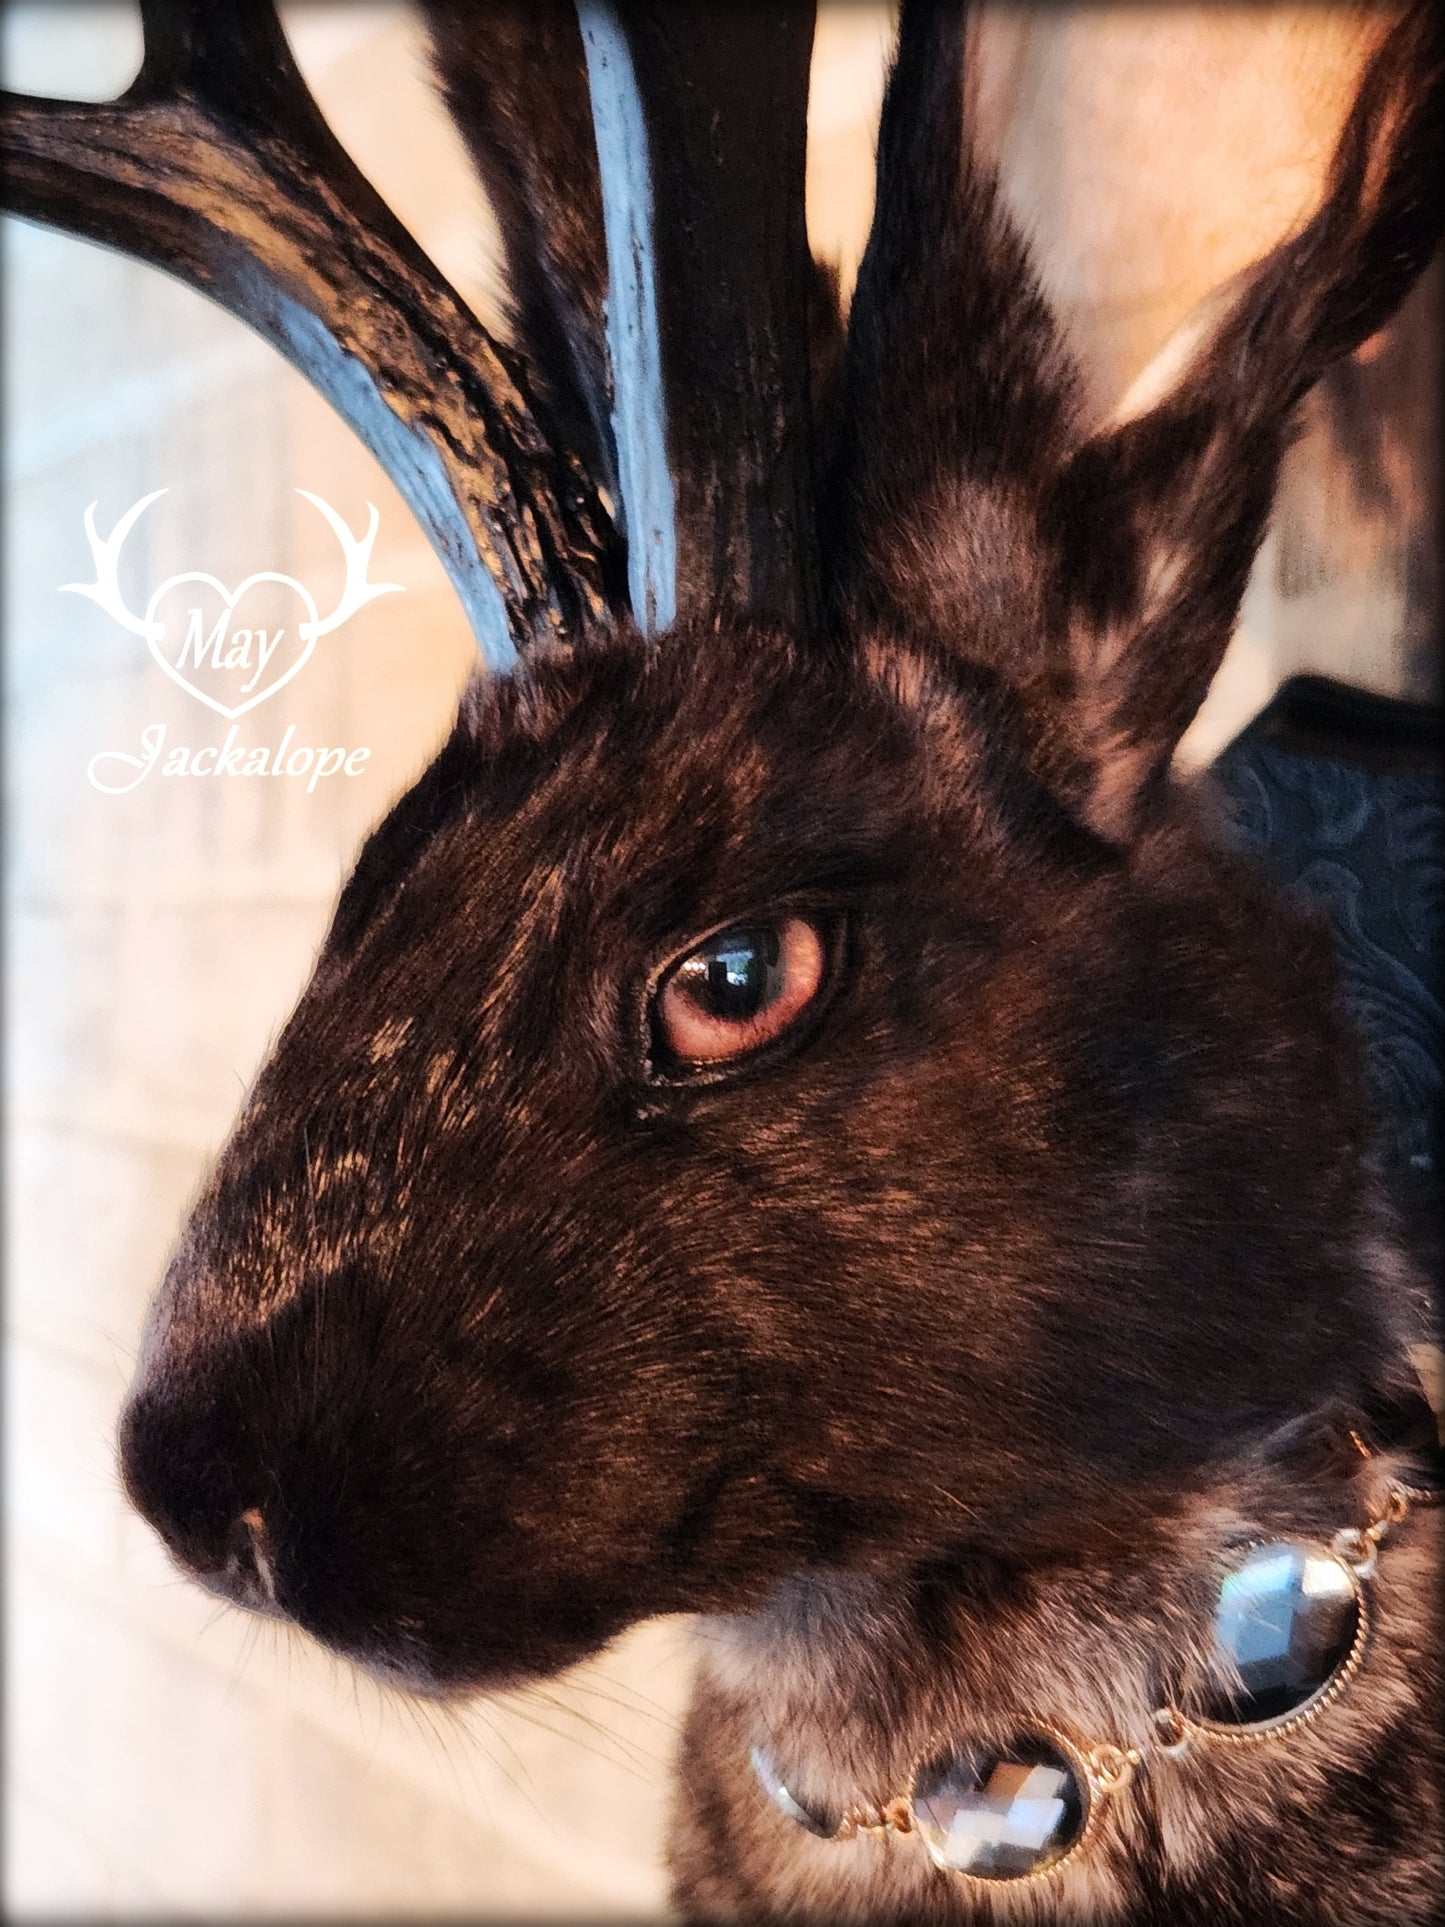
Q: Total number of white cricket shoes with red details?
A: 0